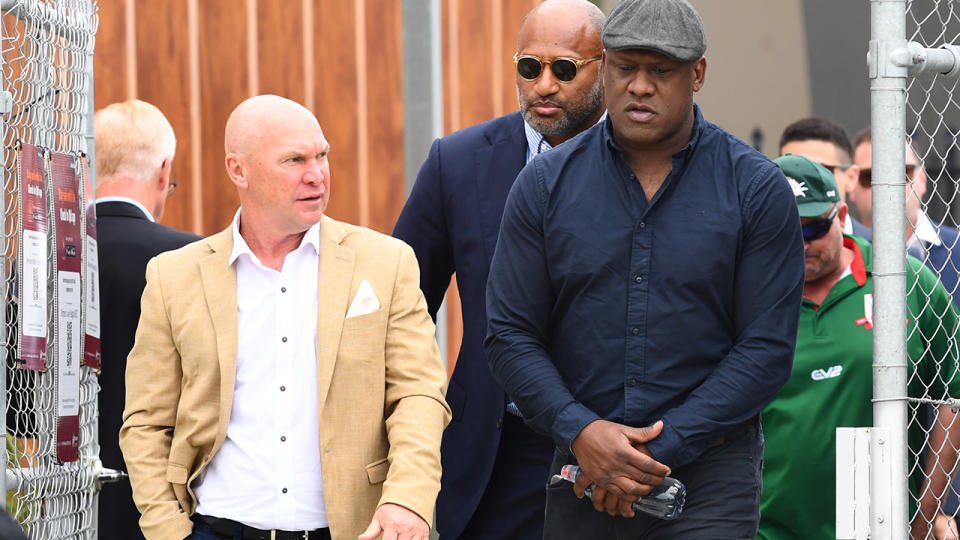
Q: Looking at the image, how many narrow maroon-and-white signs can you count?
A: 3